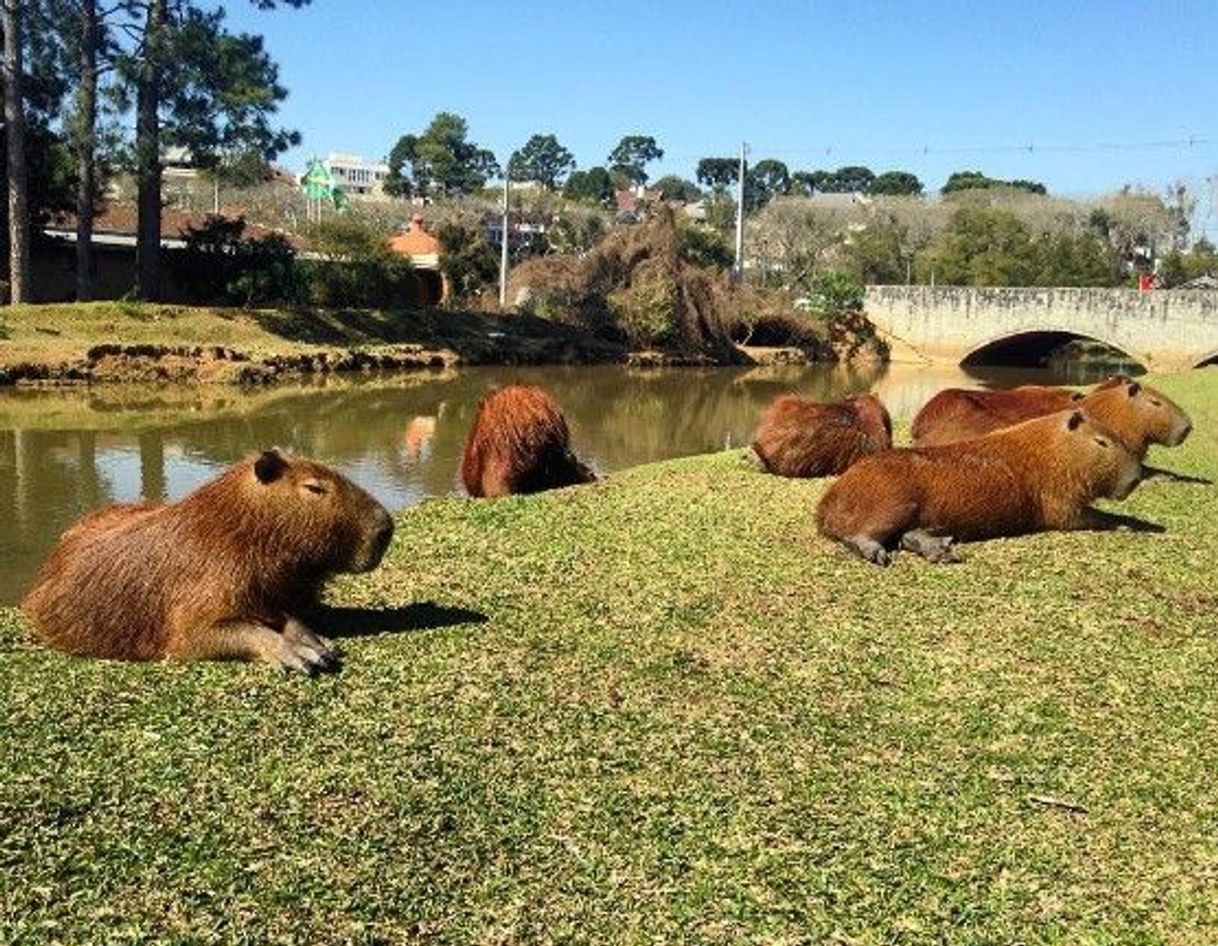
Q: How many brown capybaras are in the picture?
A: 5